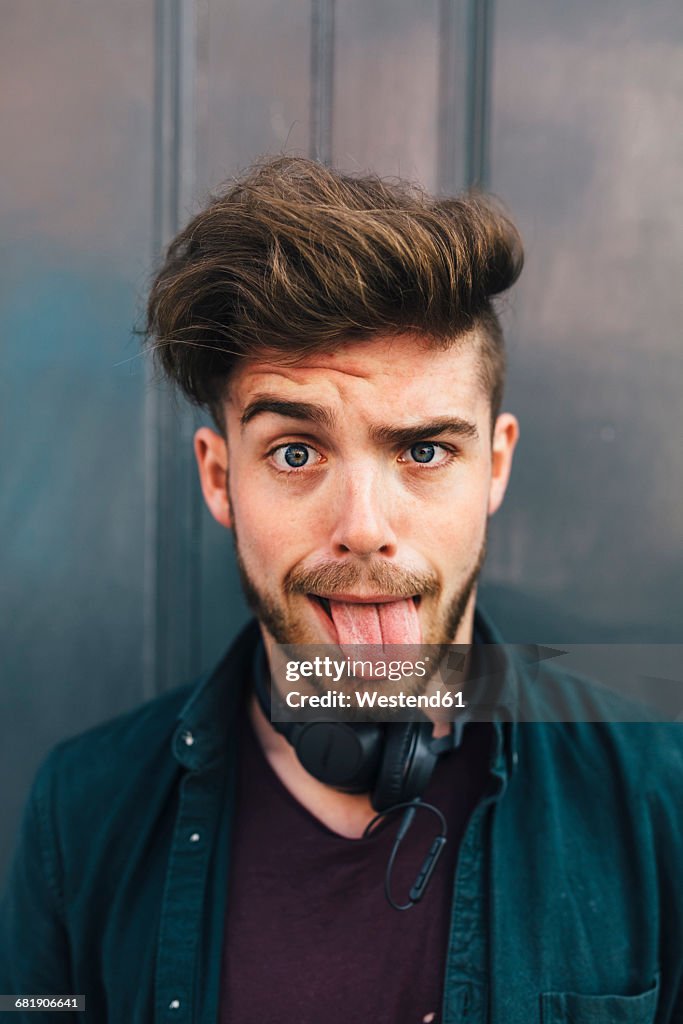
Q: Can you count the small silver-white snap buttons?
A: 3